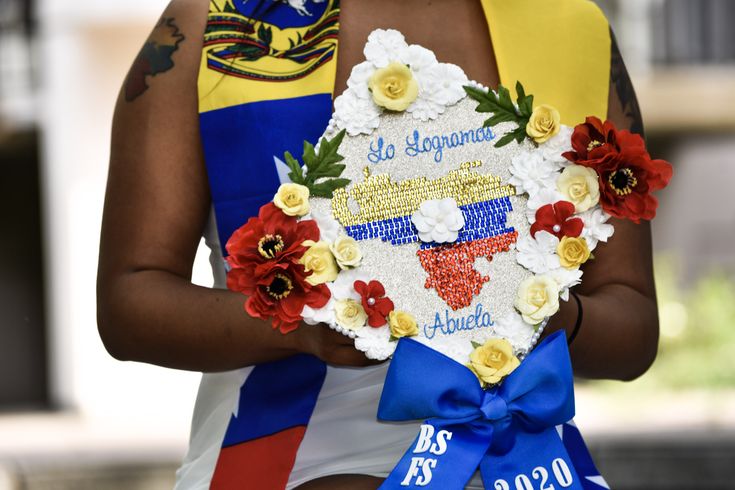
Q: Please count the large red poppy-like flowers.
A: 4